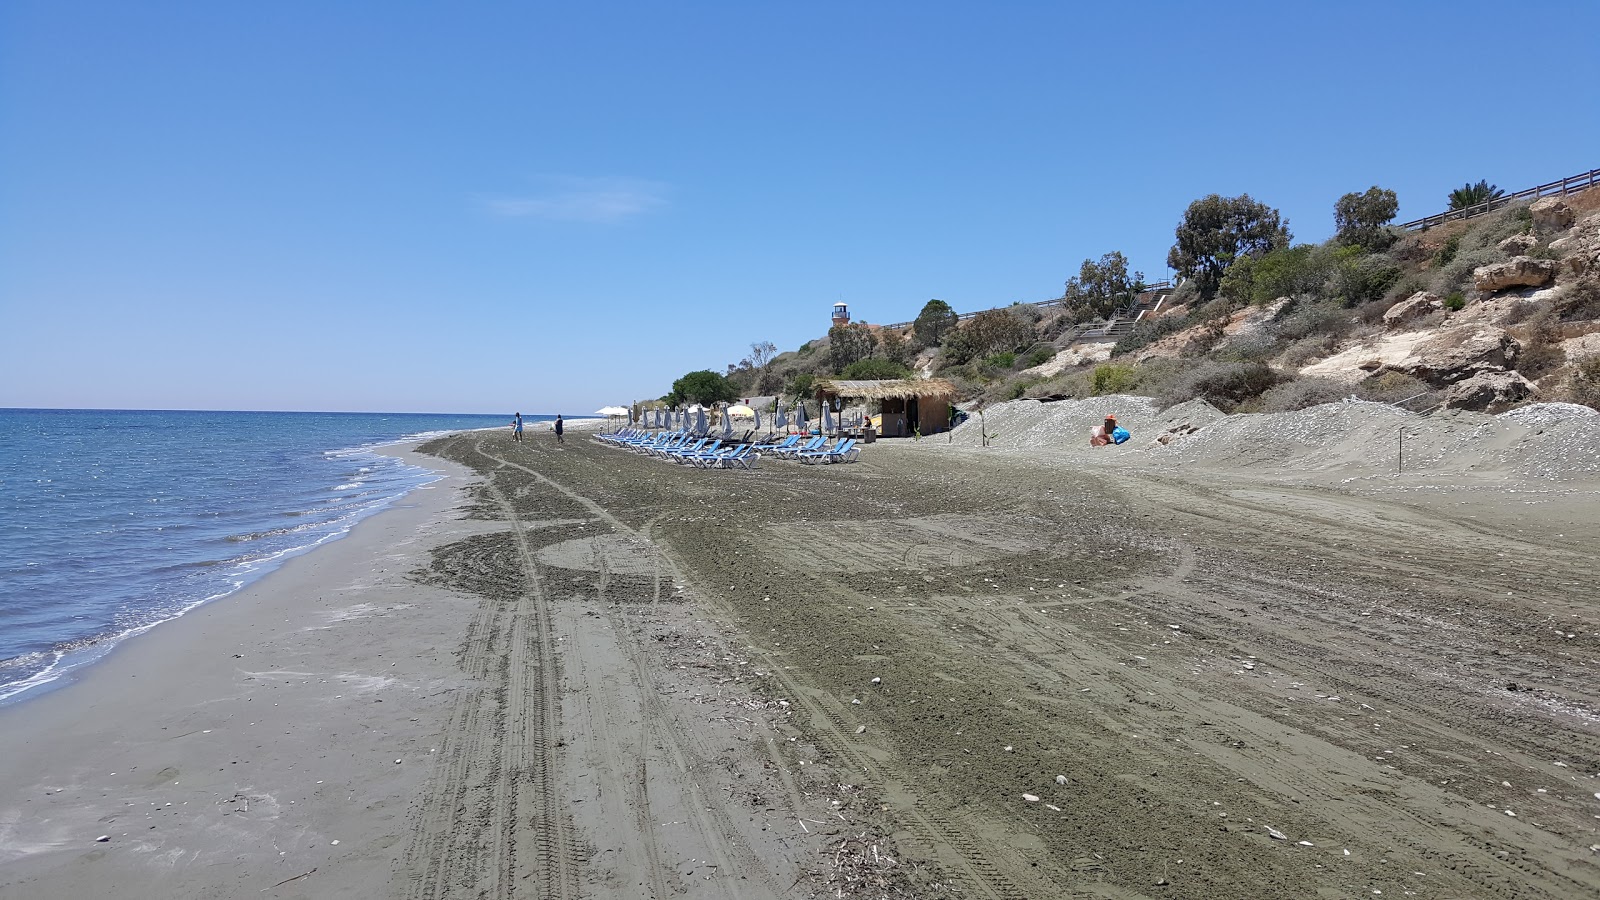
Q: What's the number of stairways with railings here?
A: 1